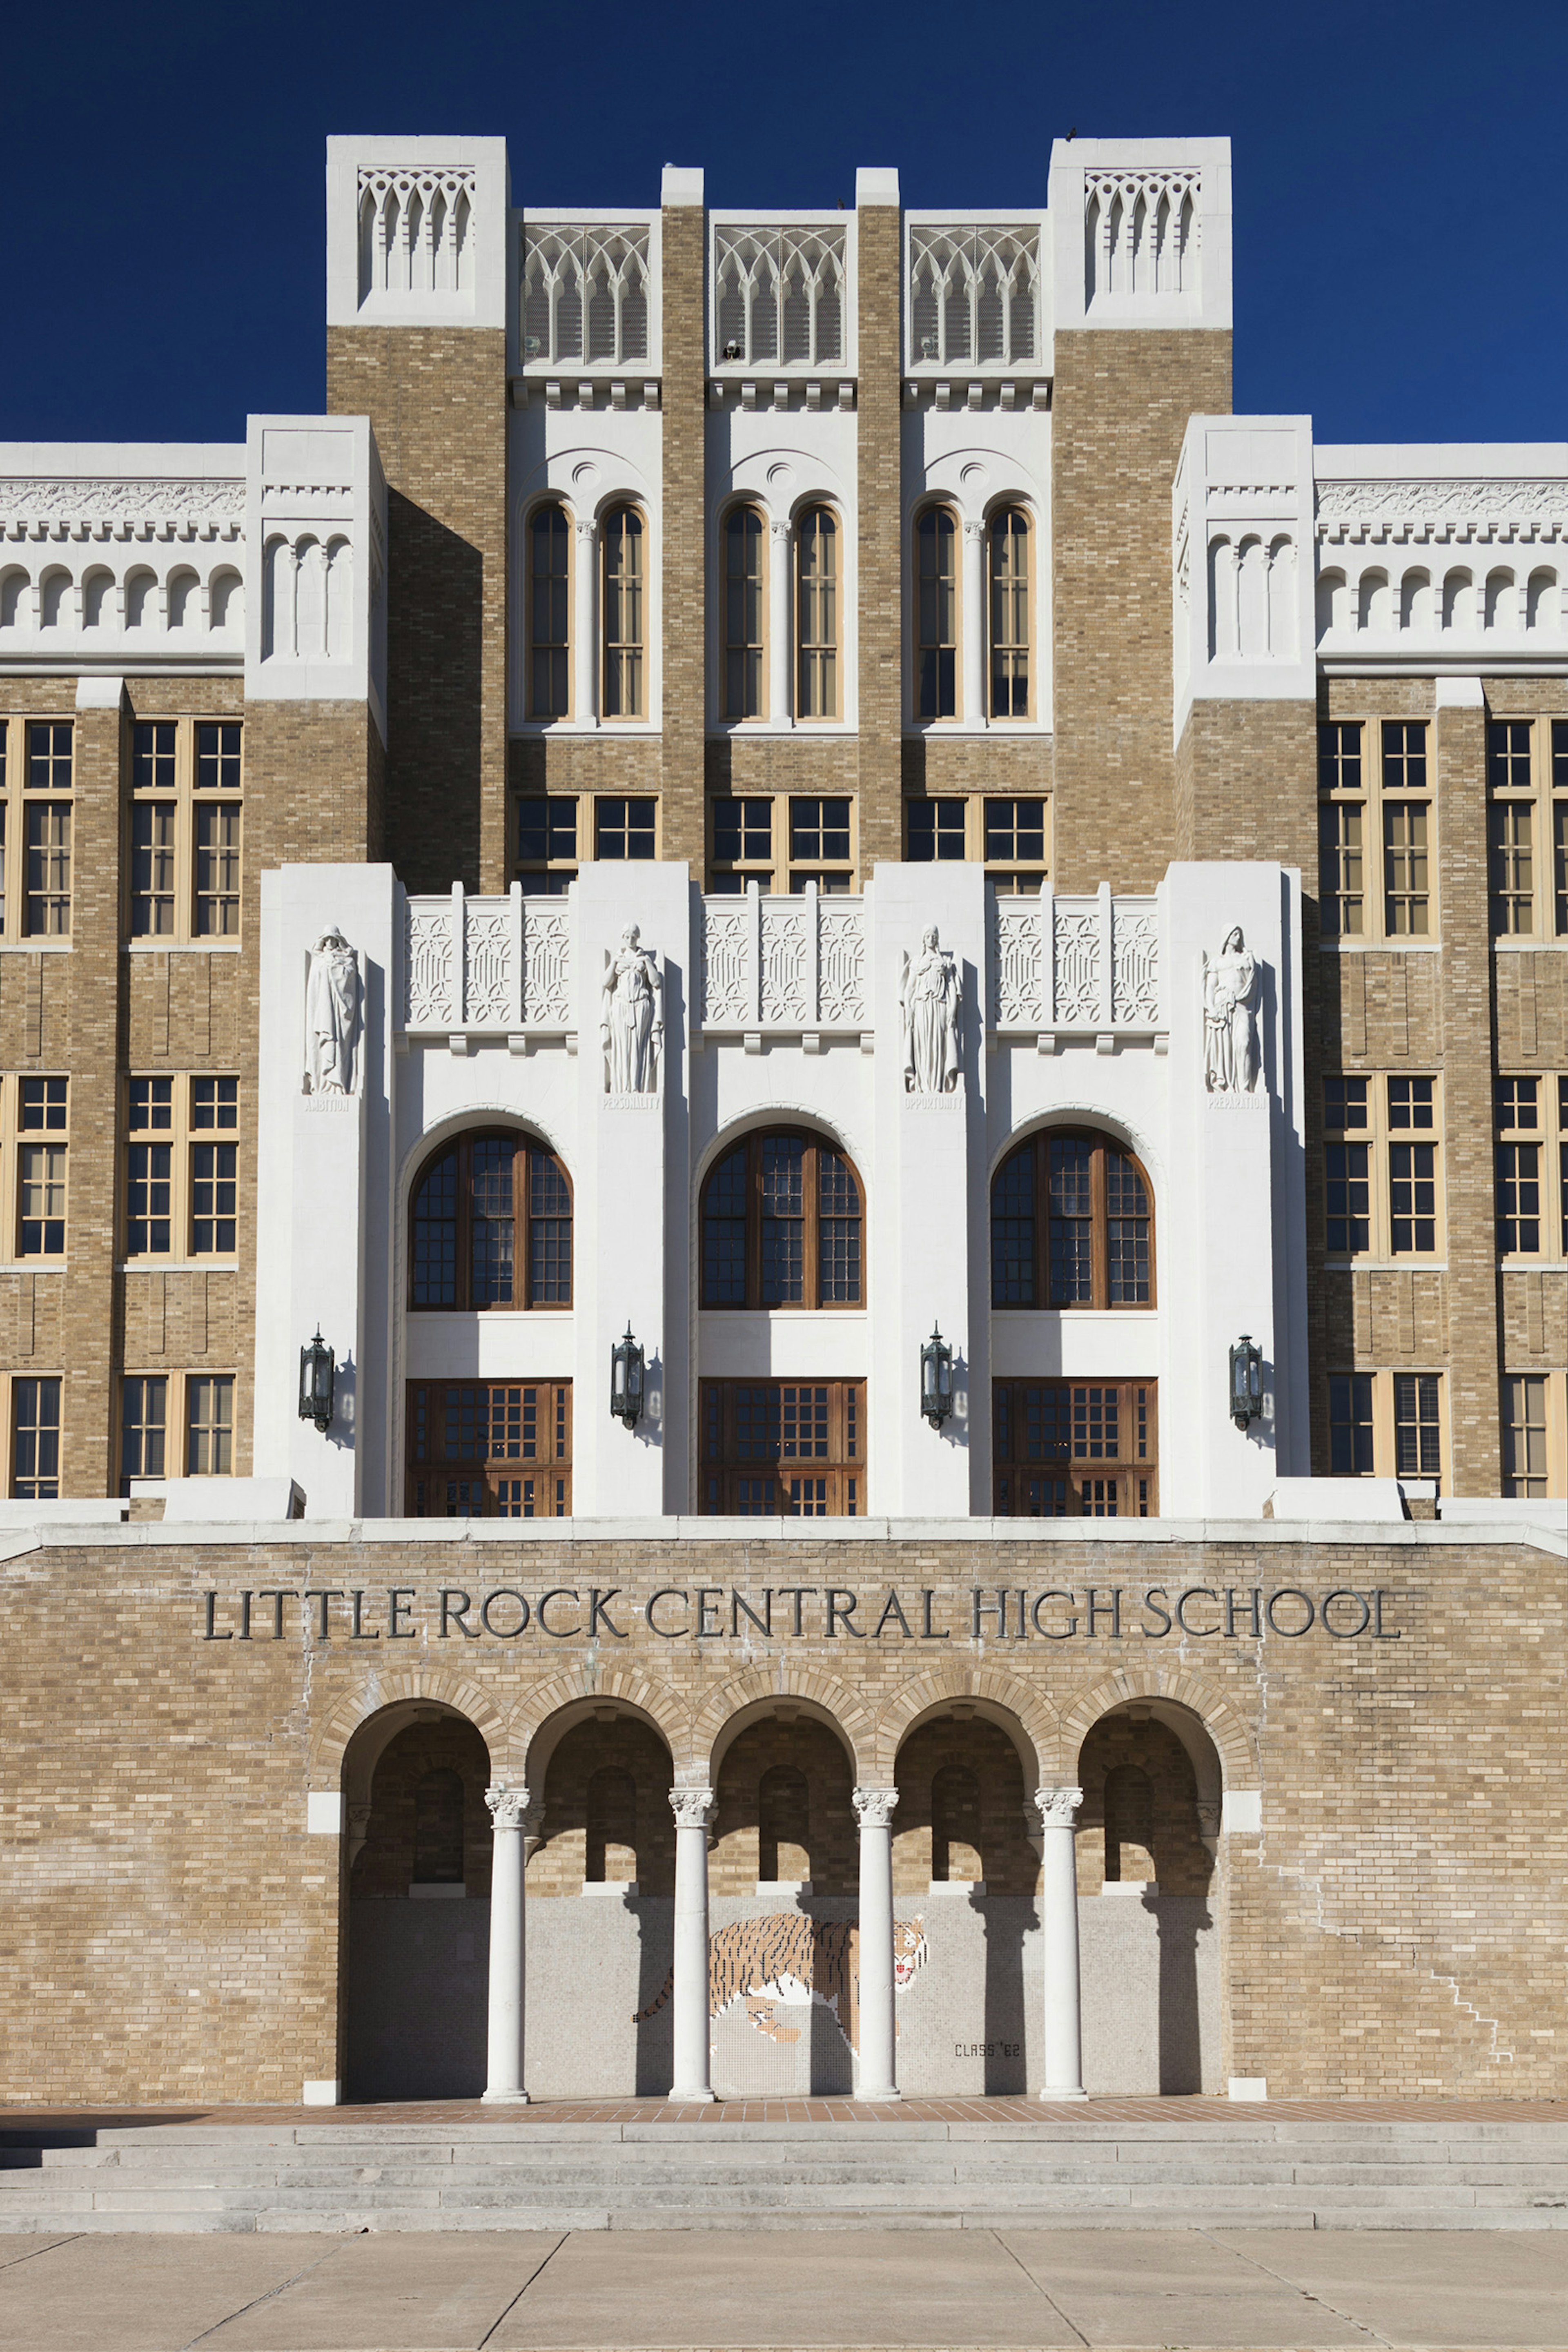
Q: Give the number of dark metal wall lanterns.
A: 4